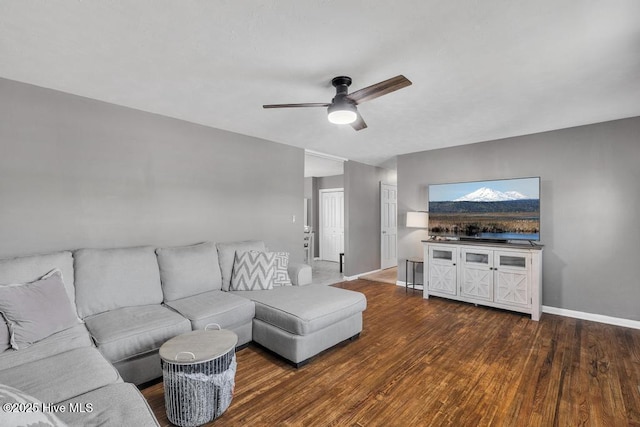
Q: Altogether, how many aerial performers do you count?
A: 0